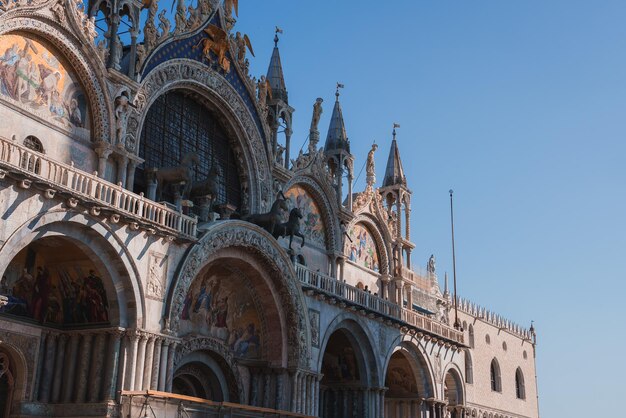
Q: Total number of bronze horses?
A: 4